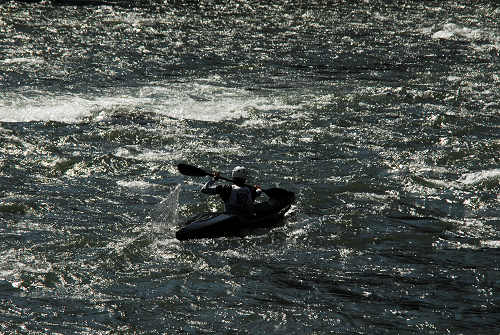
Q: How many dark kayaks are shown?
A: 1